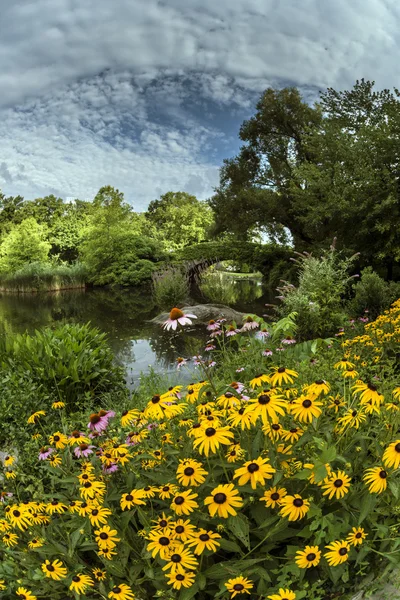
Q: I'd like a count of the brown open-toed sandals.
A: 0